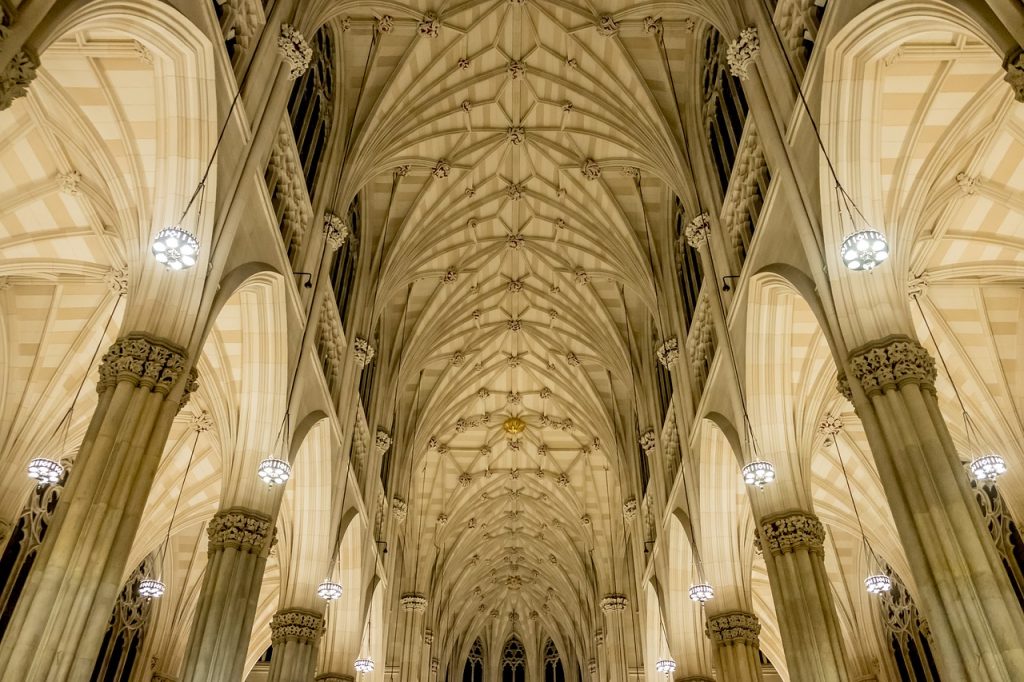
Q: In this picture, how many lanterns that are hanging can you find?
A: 12